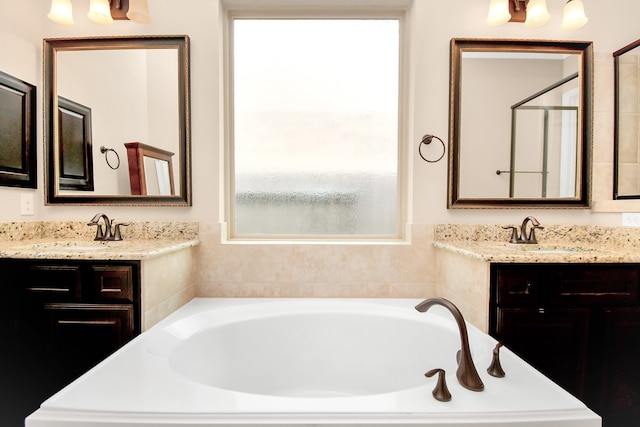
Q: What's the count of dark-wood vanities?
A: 2